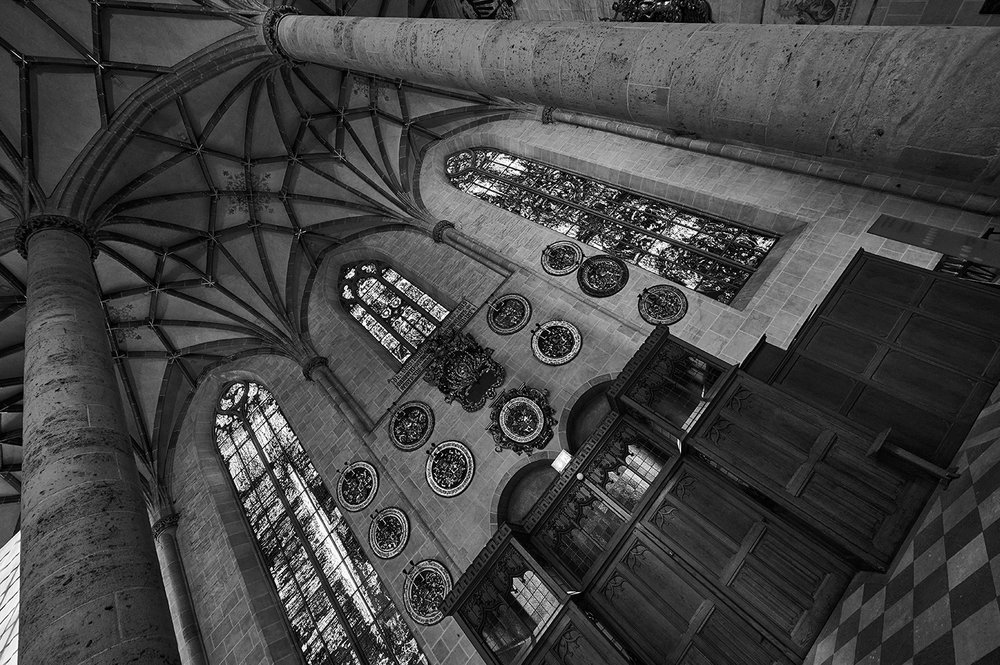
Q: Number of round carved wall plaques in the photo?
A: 11